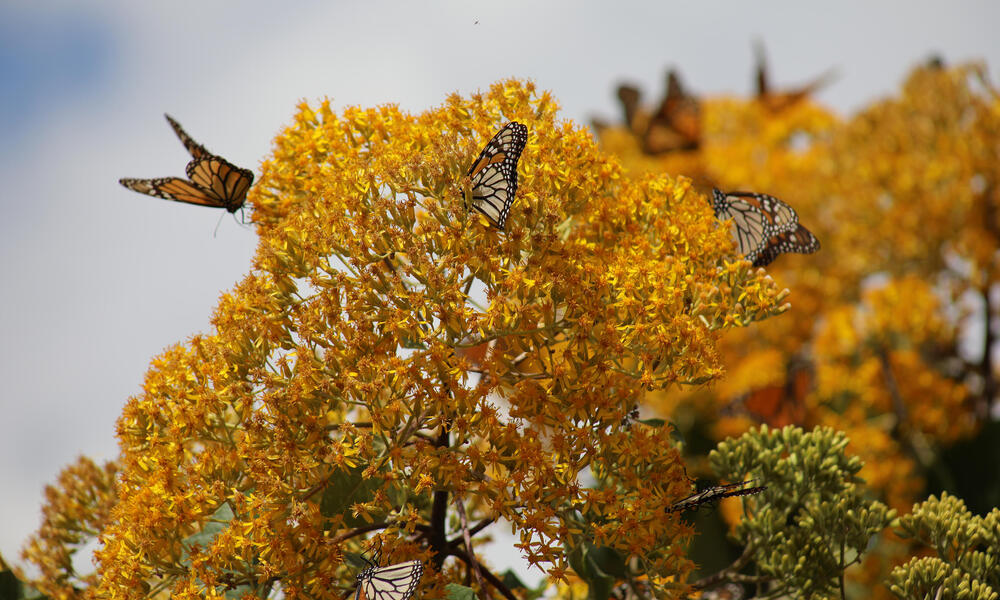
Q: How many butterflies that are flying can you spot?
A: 1